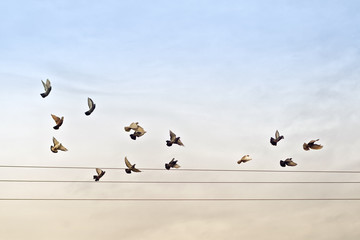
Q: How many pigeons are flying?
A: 14